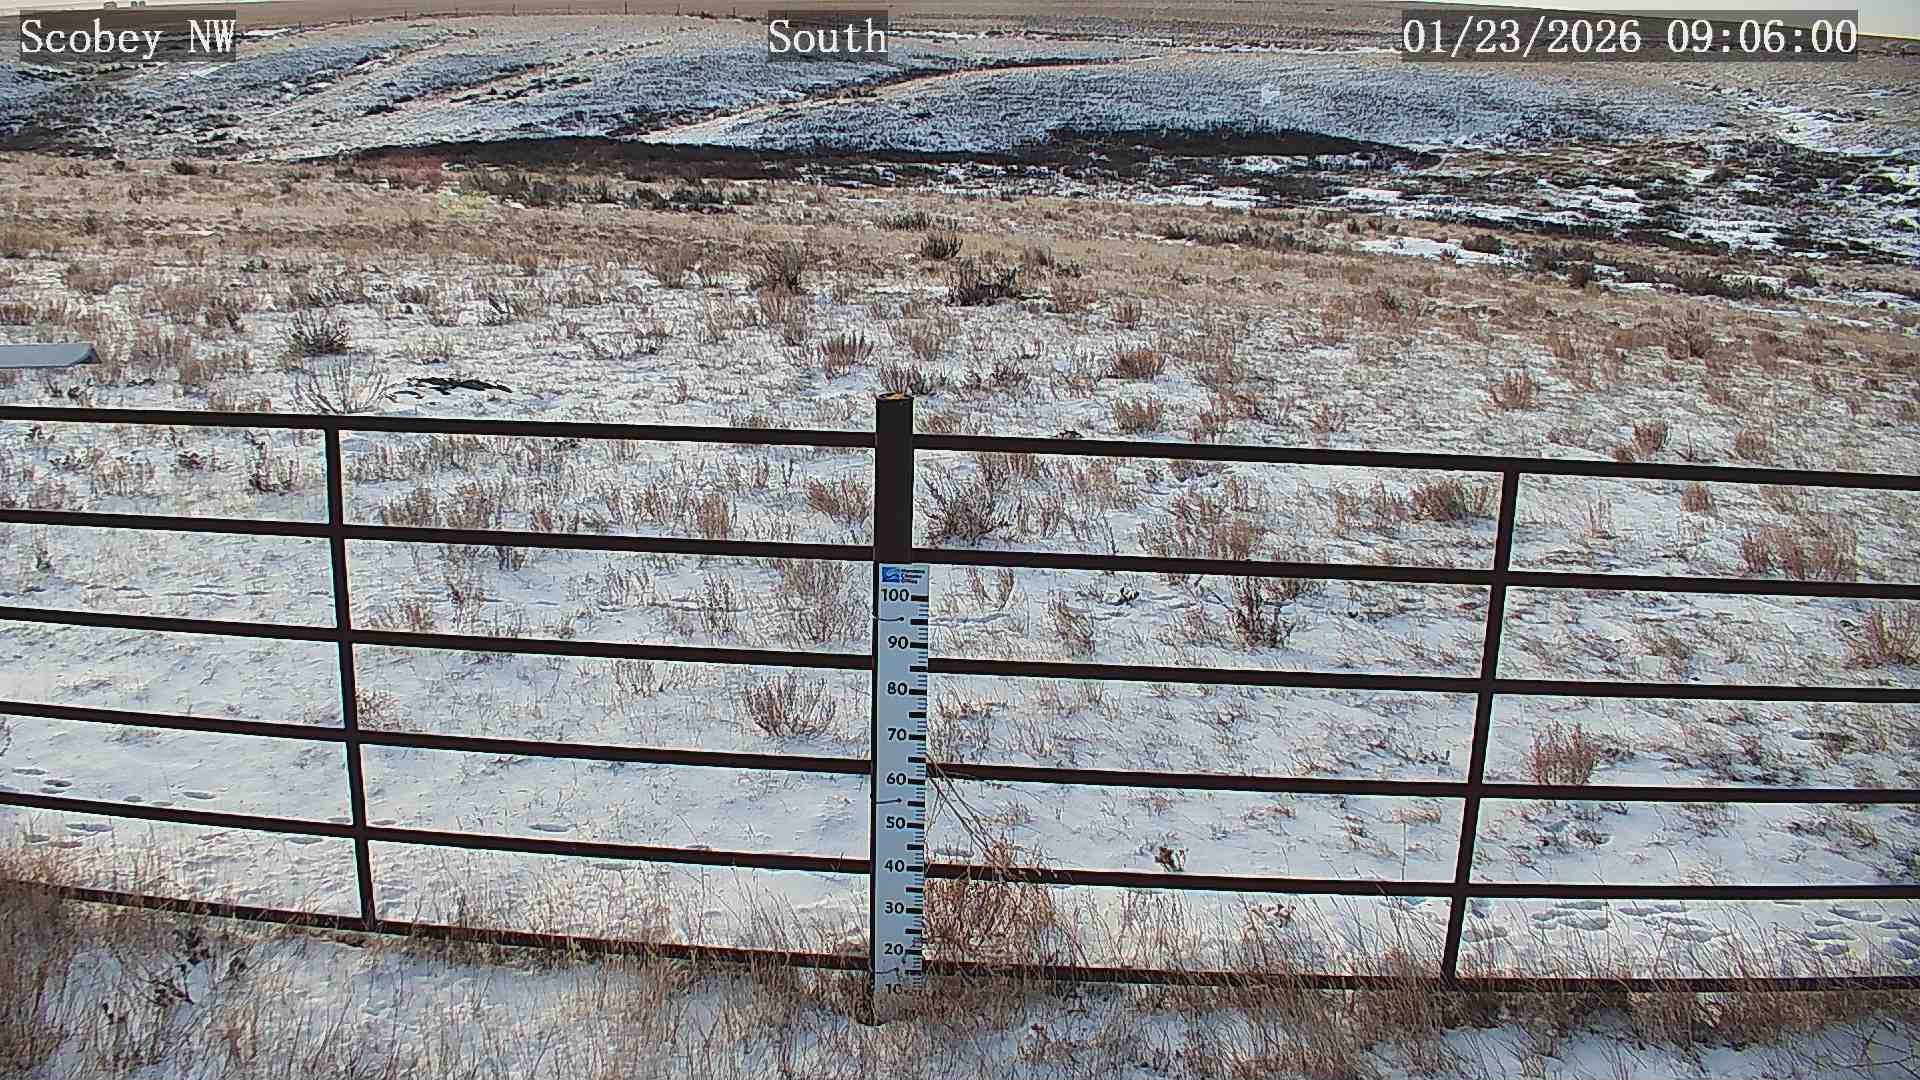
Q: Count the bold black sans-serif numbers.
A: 10